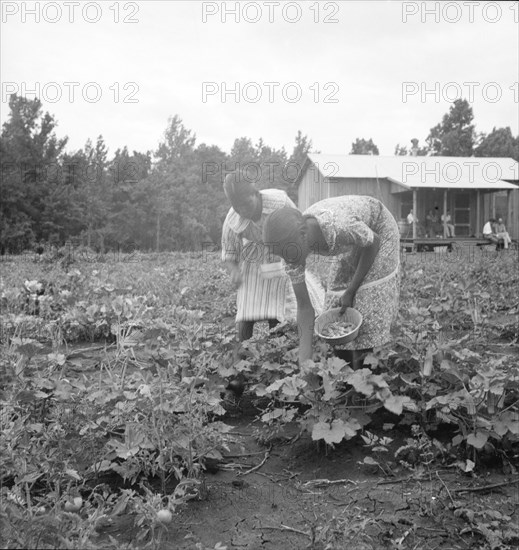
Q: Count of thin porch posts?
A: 3